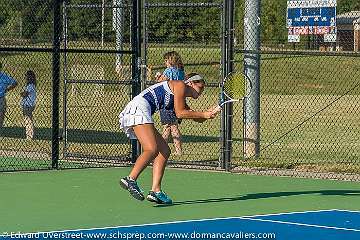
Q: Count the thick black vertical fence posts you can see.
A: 3